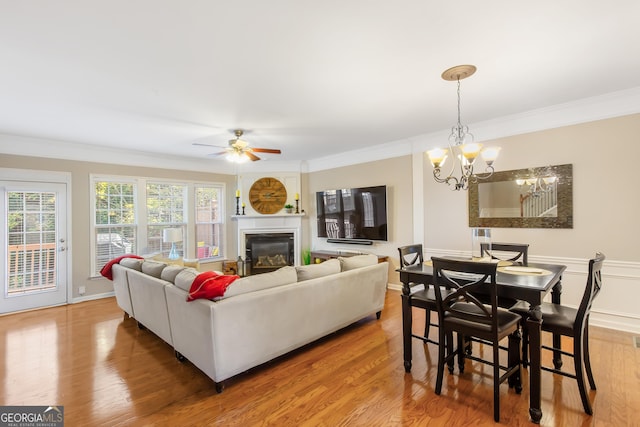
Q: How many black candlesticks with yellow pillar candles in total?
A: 3